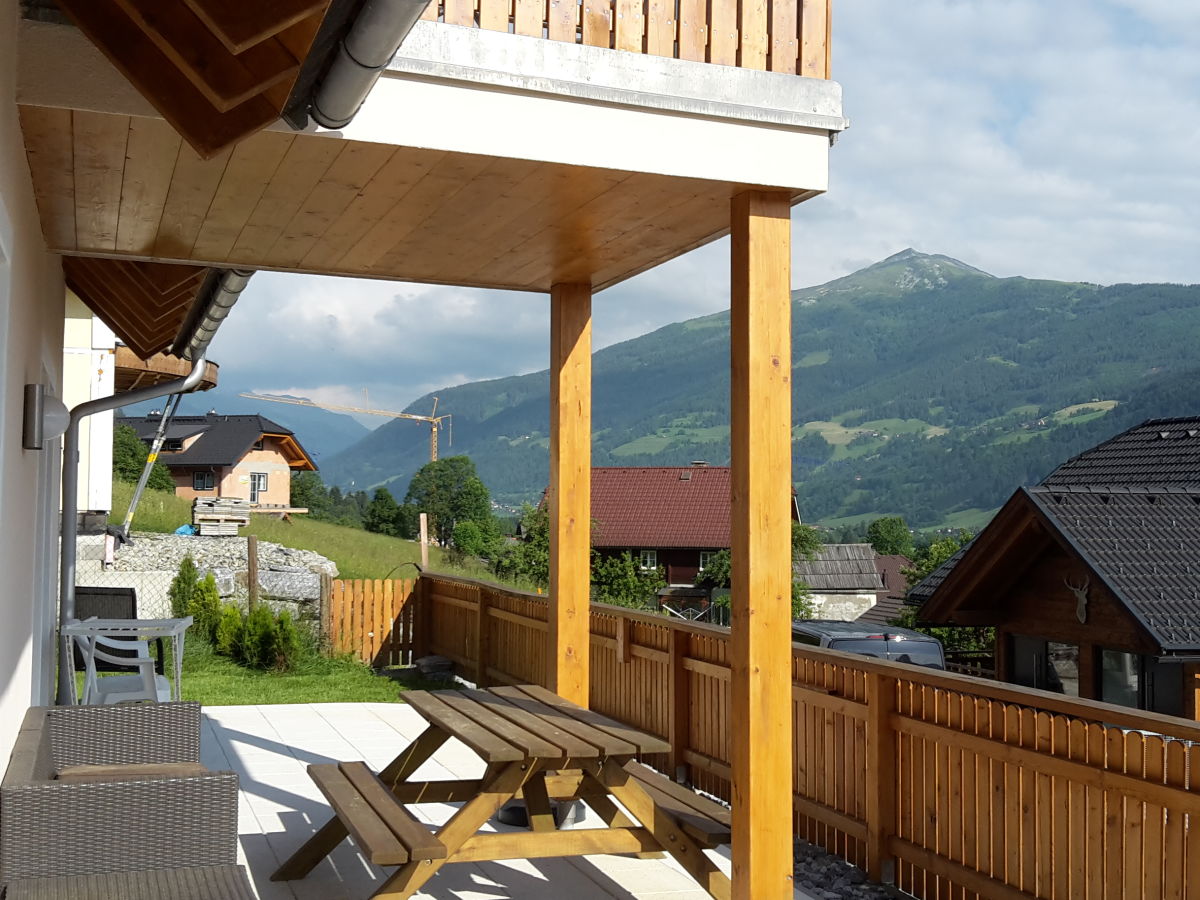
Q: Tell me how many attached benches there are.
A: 2